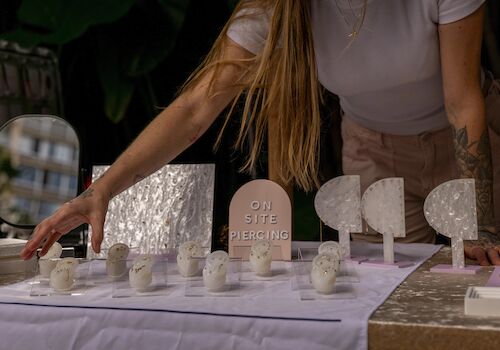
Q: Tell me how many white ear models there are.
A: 9